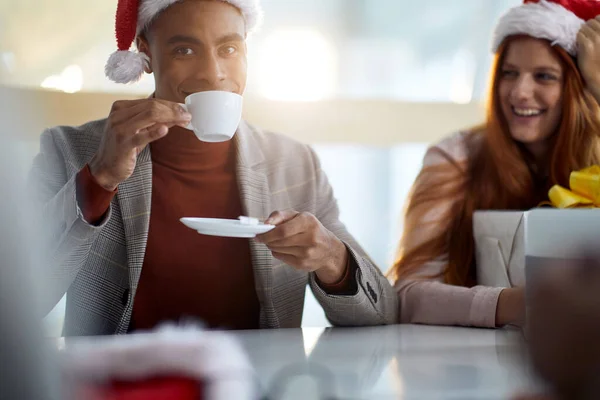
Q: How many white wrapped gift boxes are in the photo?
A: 1